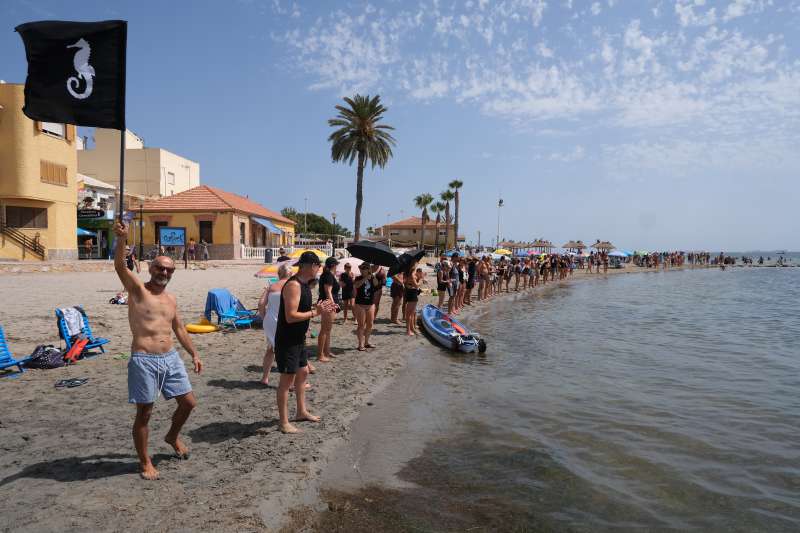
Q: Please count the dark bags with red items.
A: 1